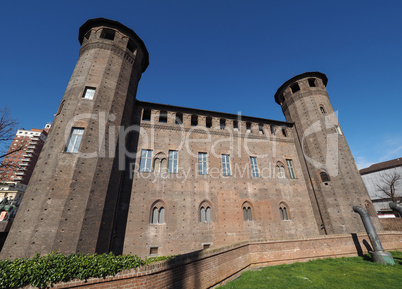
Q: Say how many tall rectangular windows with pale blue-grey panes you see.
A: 7